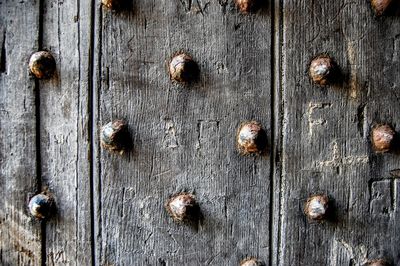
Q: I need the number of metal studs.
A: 14